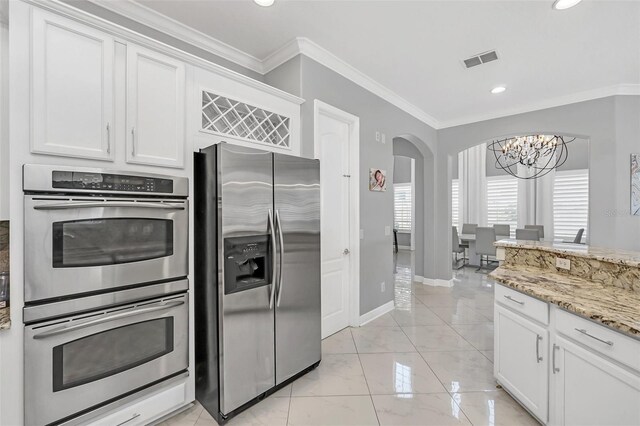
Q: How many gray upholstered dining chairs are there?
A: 7